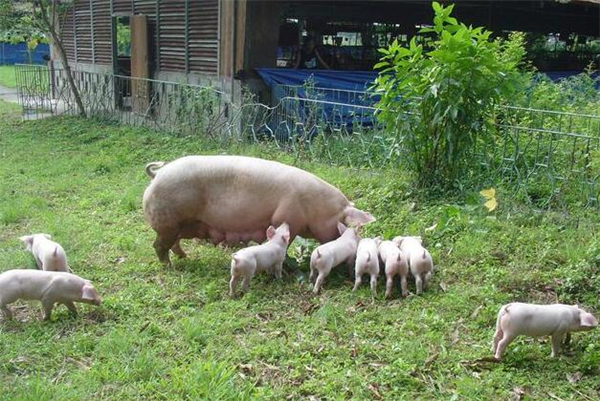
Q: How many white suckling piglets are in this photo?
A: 8